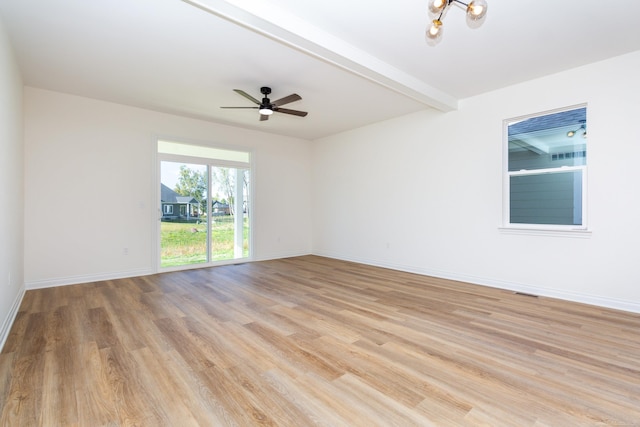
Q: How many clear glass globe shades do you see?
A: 3